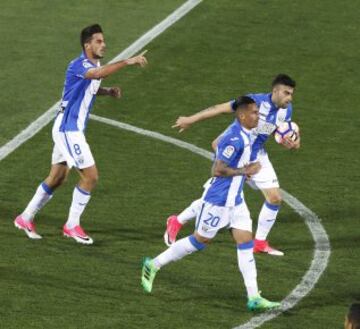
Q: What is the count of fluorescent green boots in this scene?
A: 2